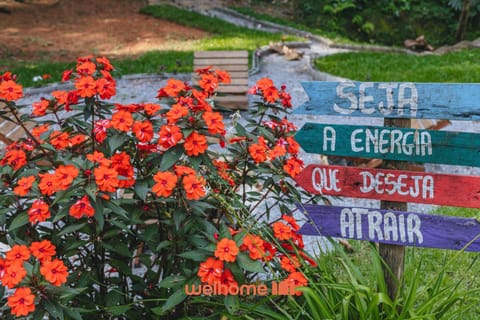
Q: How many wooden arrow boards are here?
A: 4